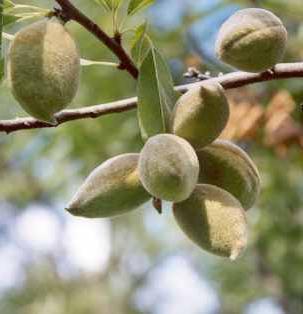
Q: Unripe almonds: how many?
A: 7